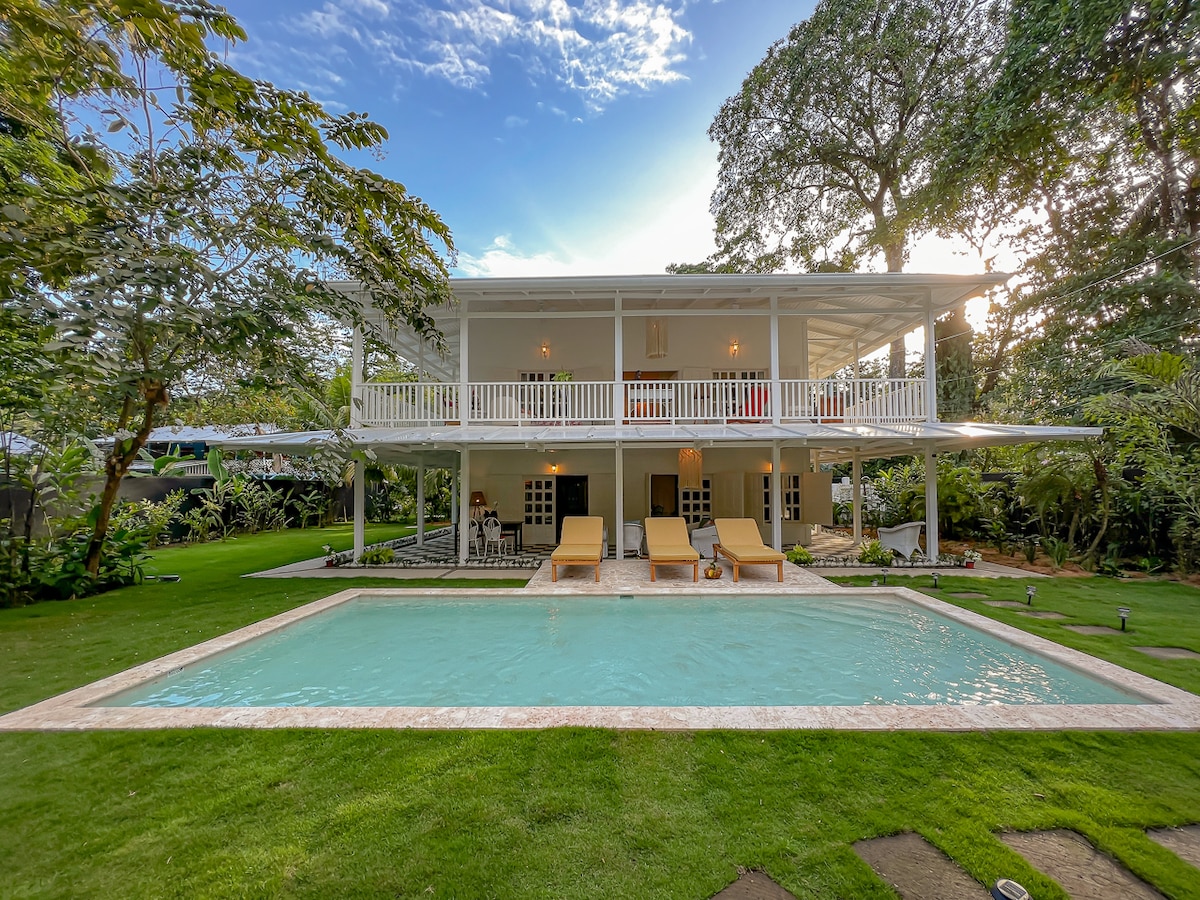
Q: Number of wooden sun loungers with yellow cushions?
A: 3